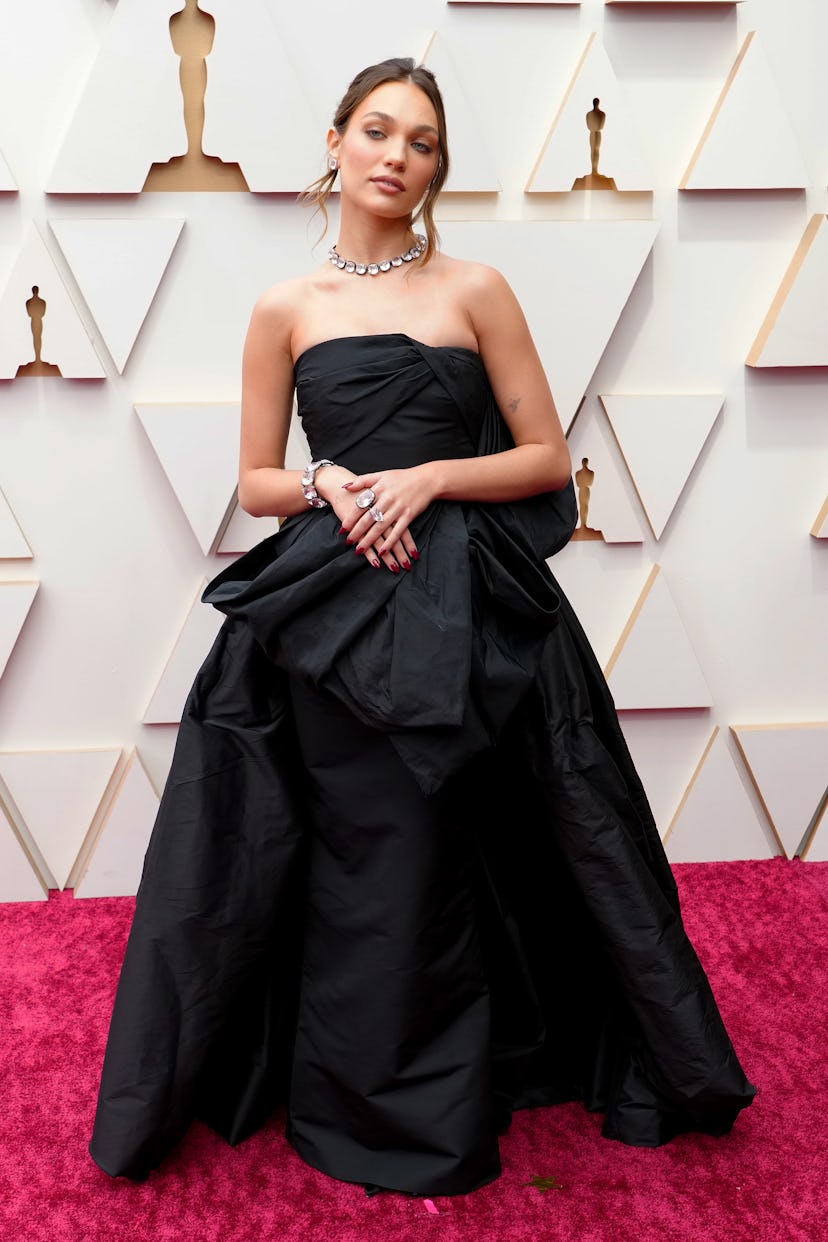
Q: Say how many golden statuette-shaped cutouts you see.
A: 4